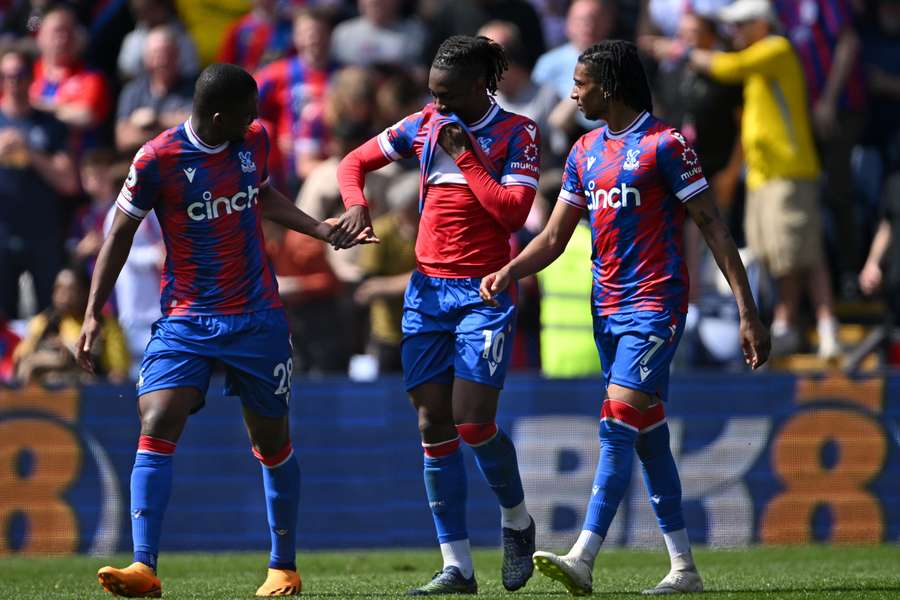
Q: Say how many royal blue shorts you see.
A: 3